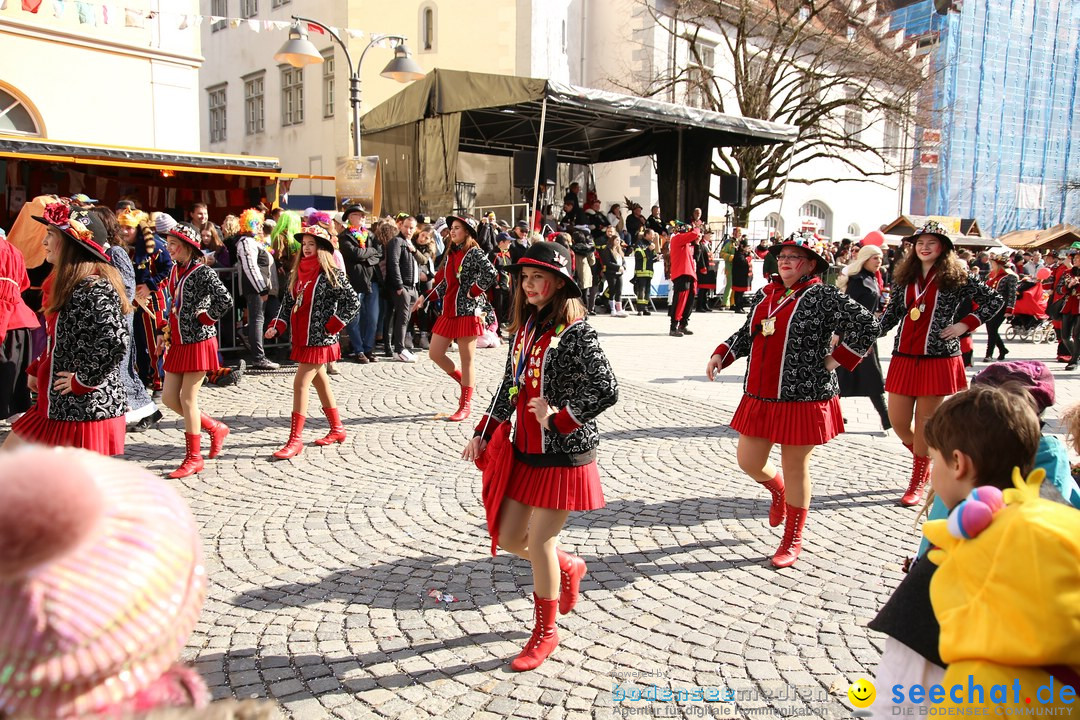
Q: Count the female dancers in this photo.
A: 7